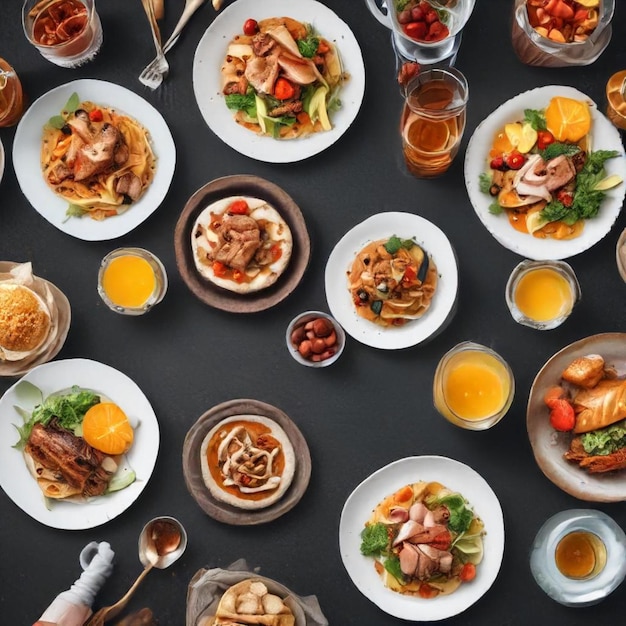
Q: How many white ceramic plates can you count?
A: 6